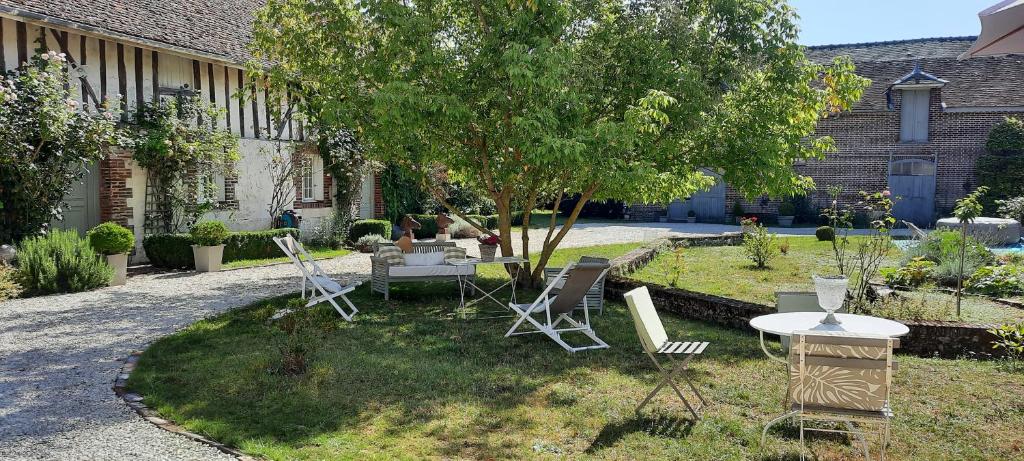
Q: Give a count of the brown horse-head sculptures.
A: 2